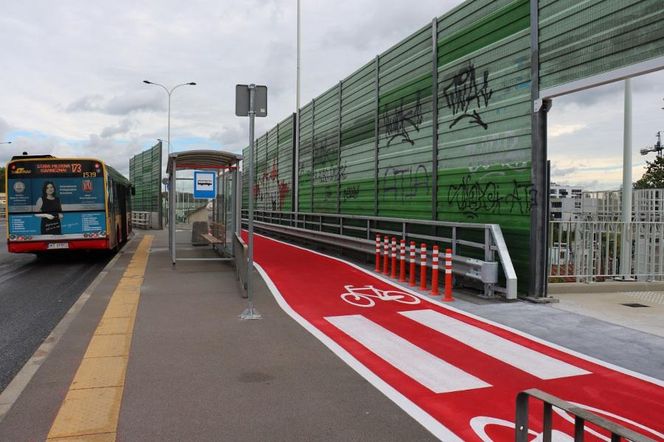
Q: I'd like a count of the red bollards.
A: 8